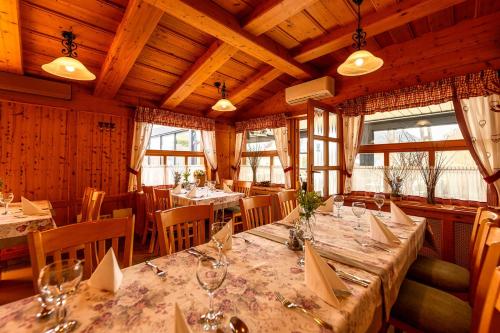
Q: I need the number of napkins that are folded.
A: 12